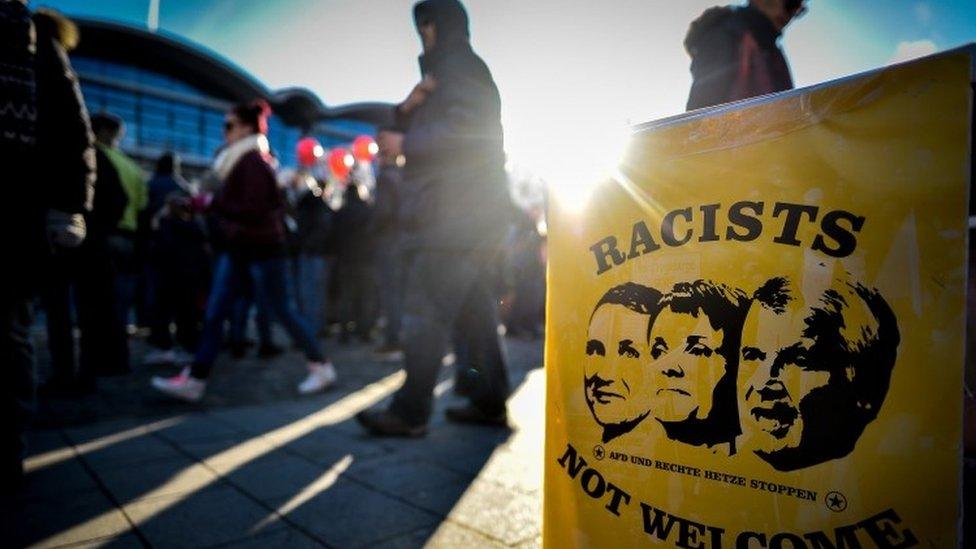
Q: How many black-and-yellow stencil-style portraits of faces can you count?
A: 3